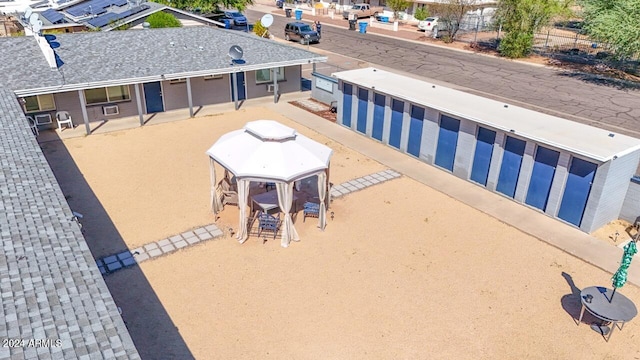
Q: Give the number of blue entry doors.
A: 12